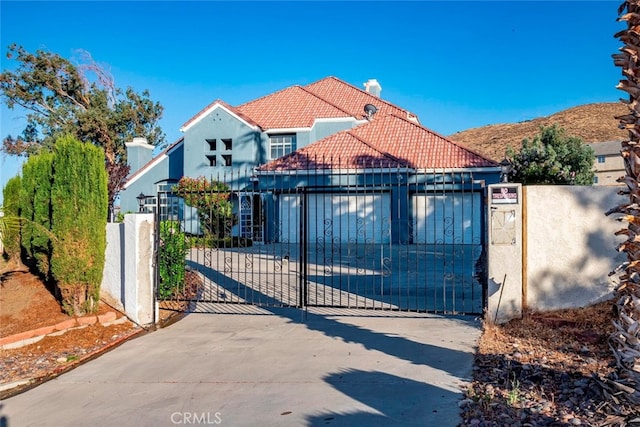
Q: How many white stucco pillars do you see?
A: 2